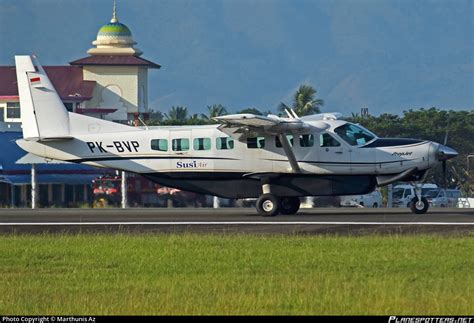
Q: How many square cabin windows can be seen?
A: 7